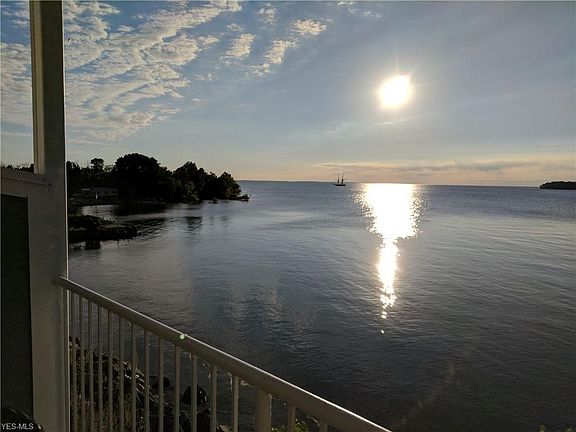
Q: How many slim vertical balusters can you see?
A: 15